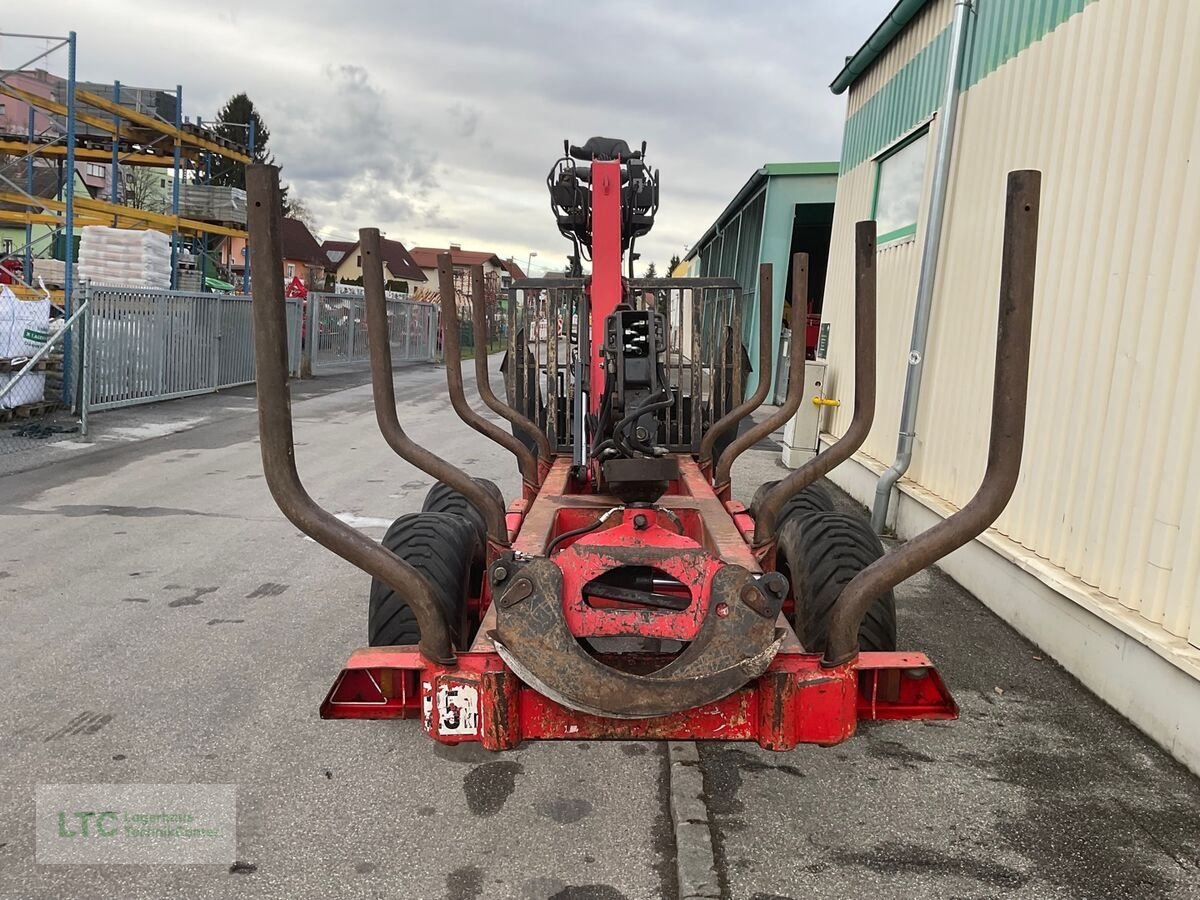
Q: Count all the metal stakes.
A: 8